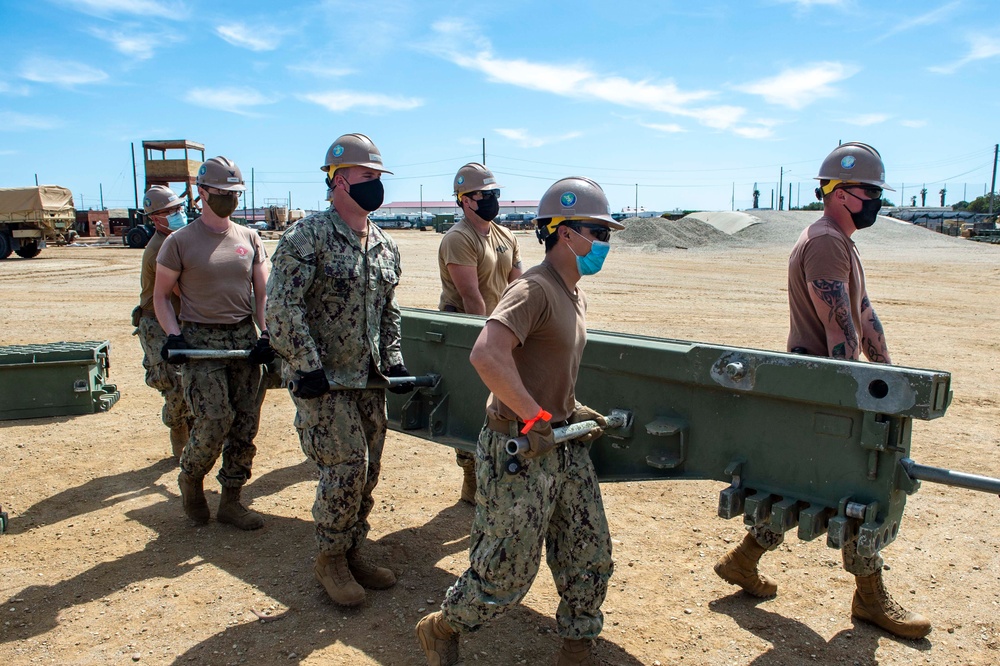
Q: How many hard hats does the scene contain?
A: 6